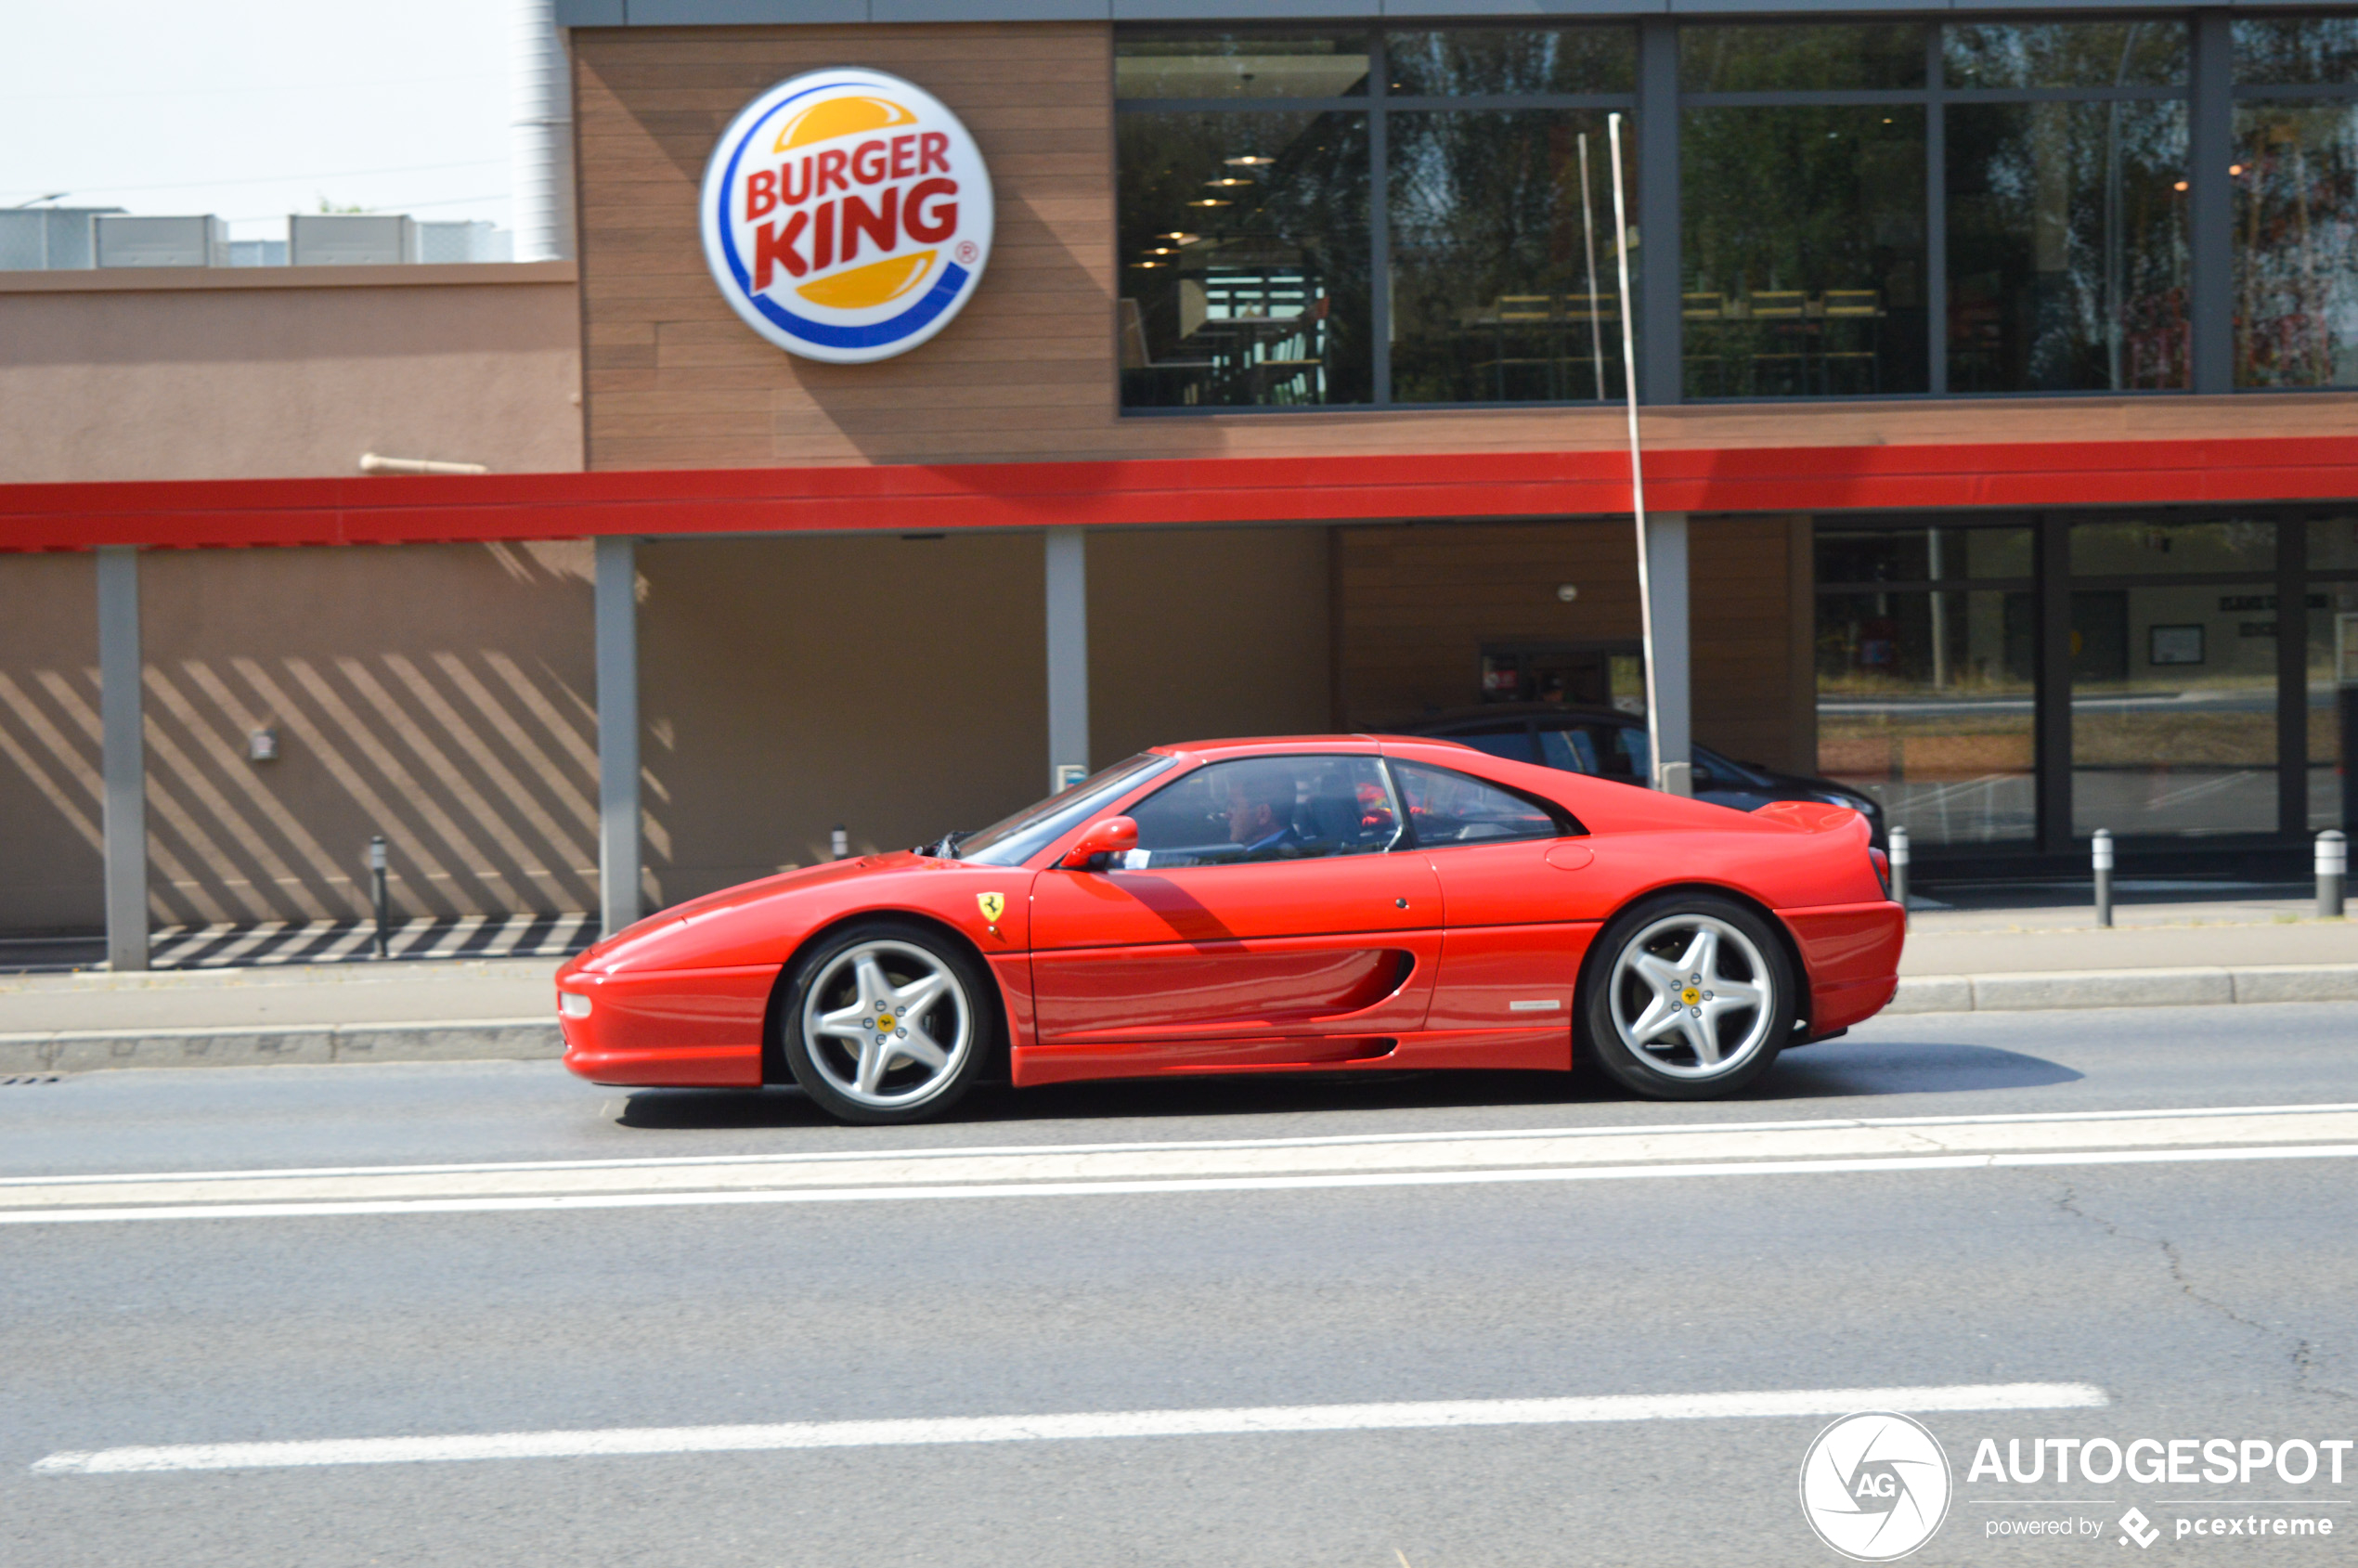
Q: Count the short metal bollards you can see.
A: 5